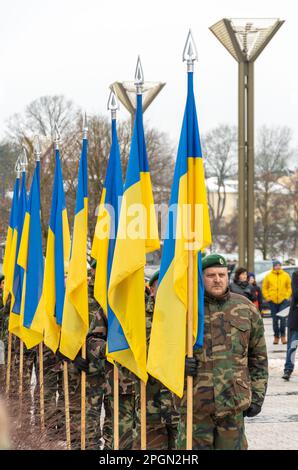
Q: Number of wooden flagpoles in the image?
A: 8